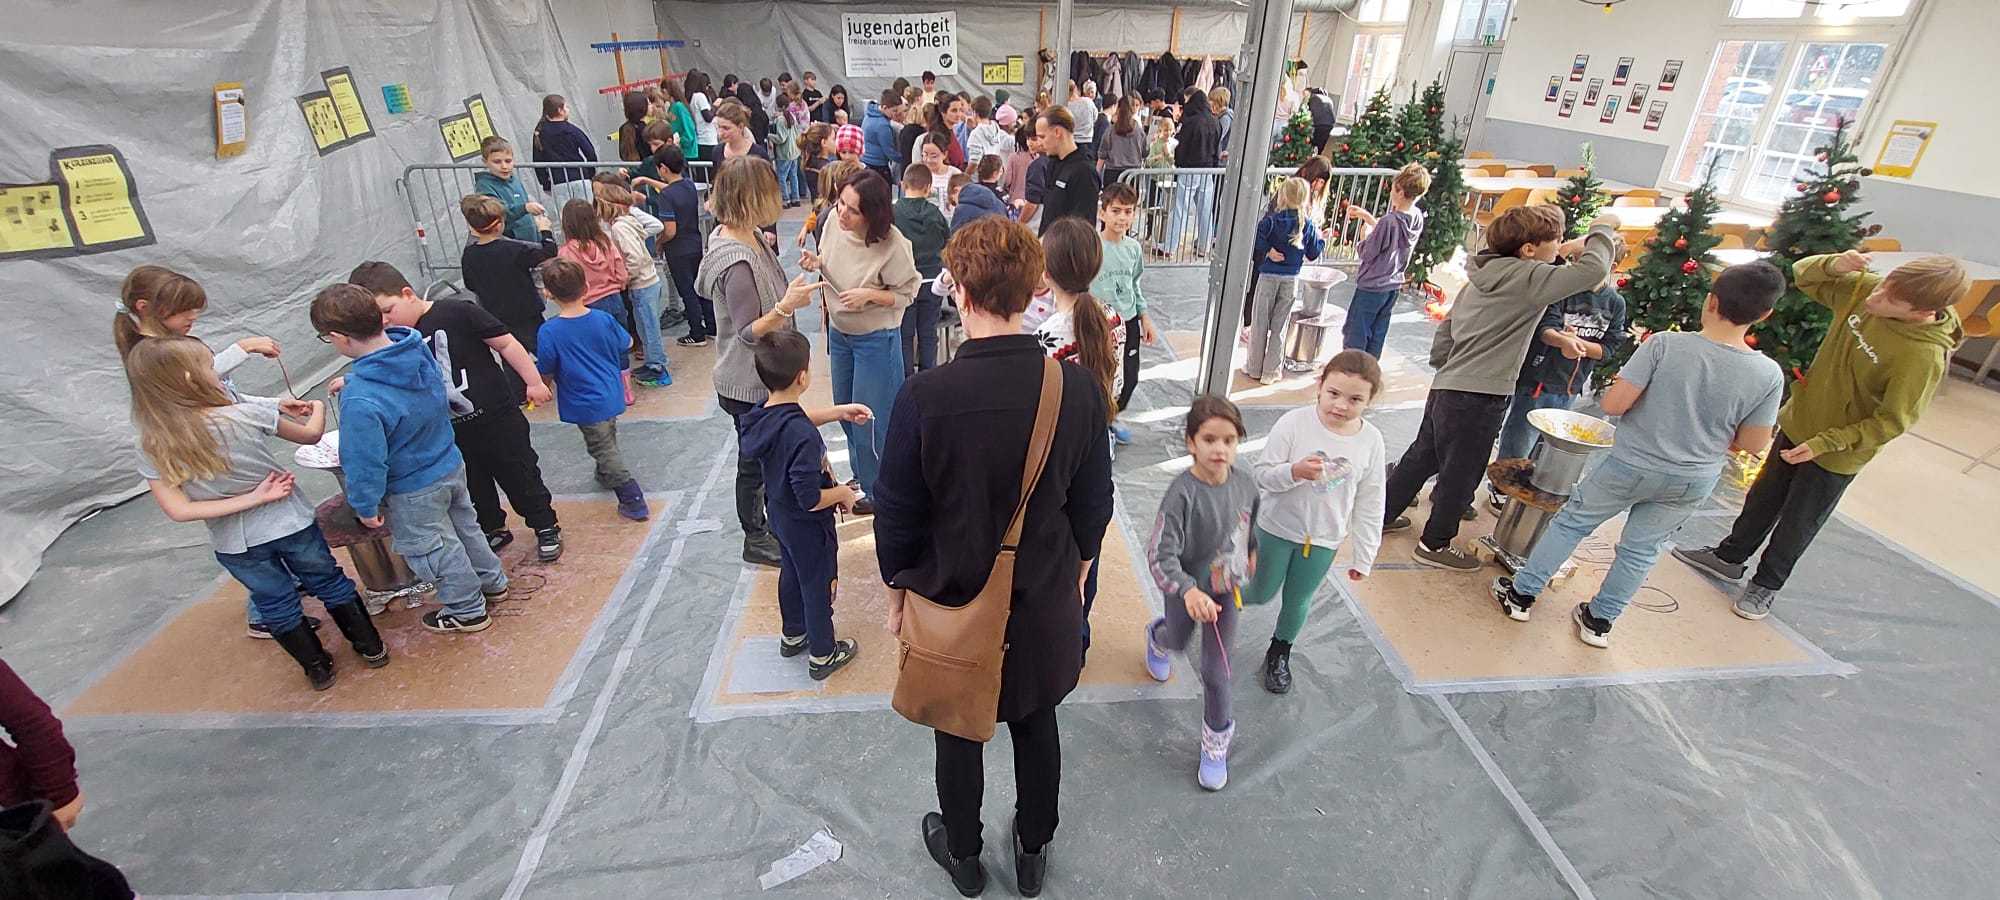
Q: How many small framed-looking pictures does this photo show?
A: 9